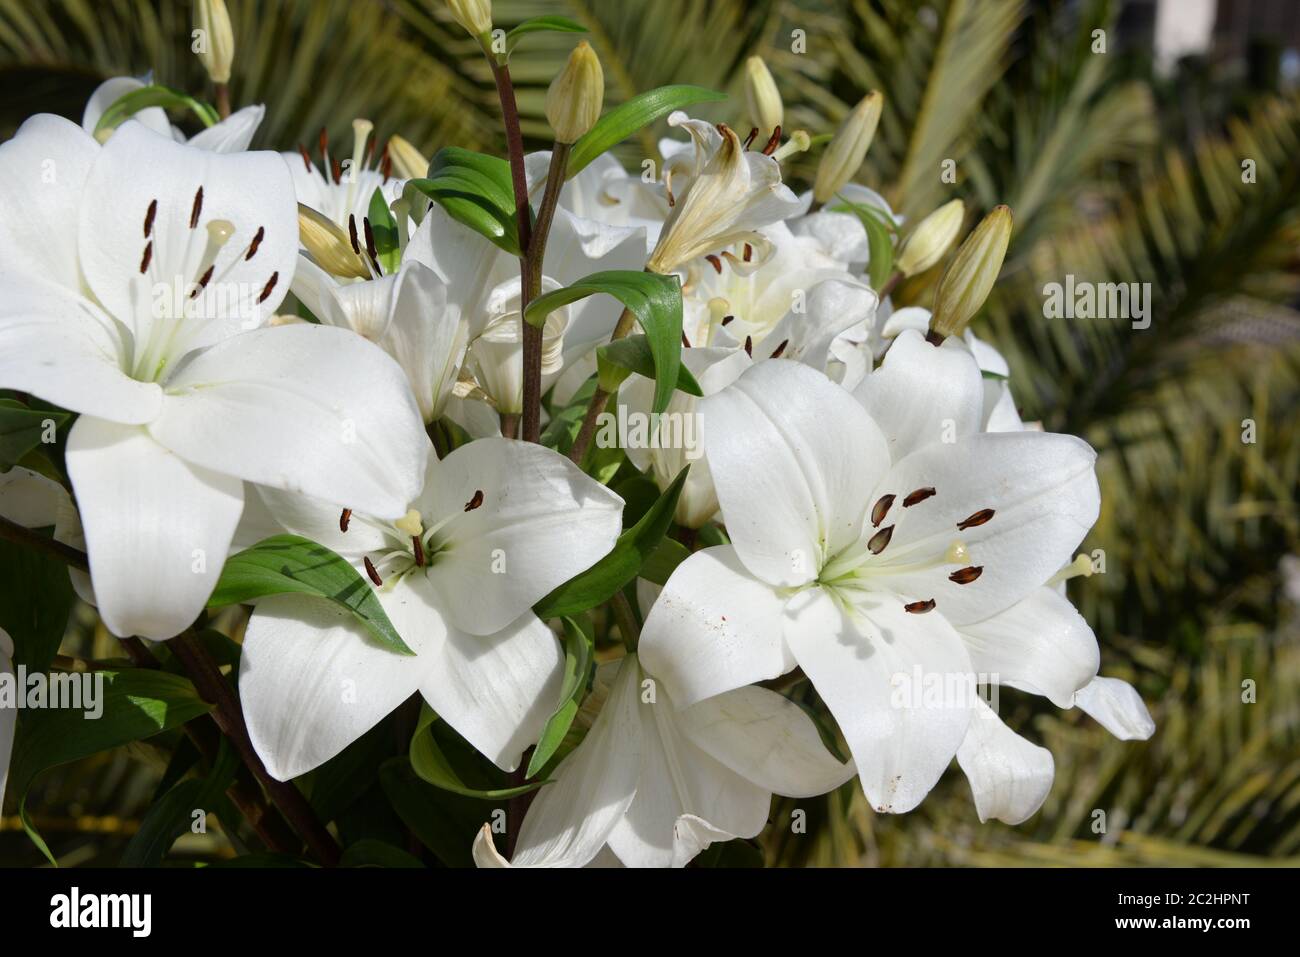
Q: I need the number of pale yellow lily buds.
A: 9